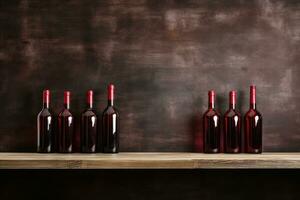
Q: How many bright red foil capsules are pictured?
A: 7